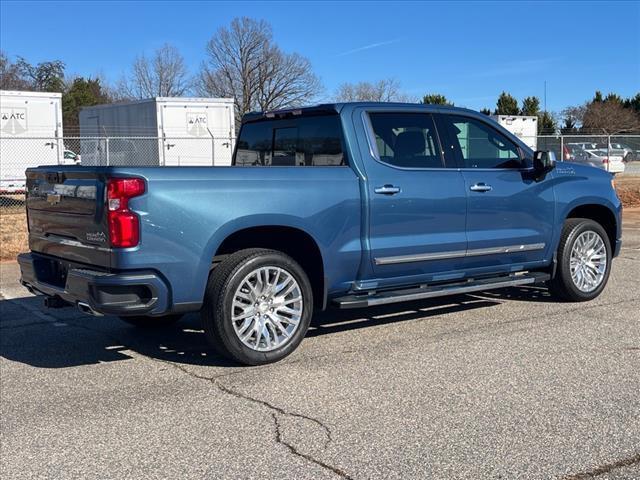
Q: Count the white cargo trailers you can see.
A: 3